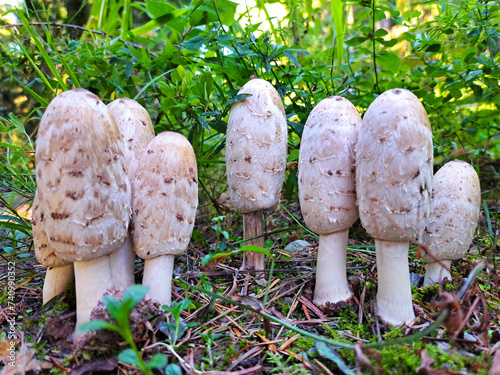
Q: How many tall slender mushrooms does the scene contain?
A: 8